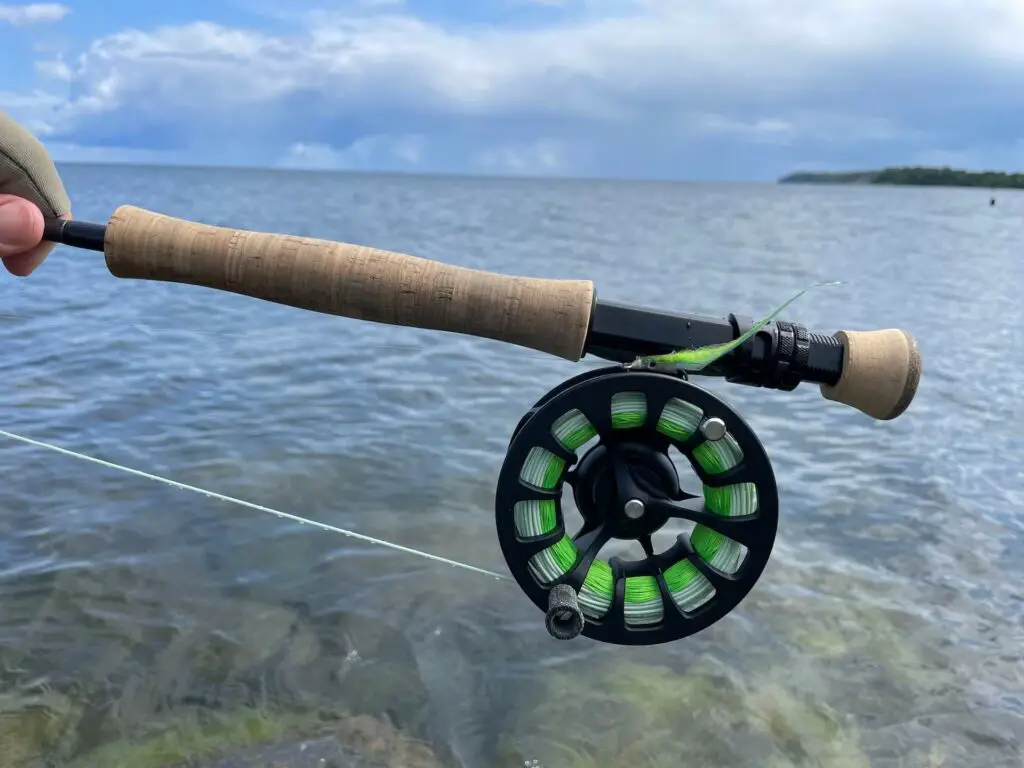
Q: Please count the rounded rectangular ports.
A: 12